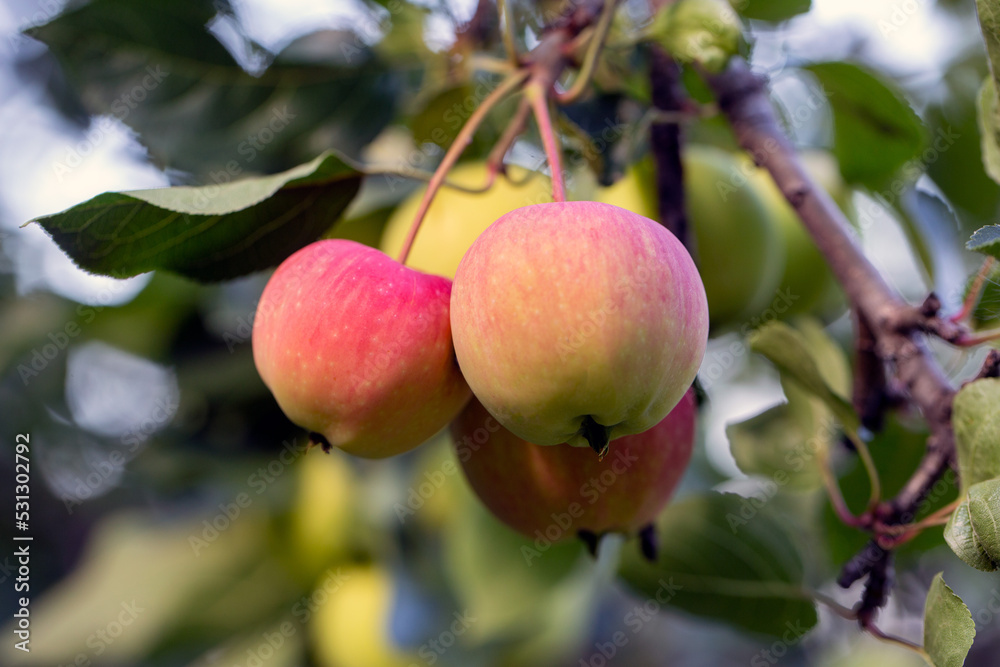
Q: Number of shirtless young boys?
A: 0